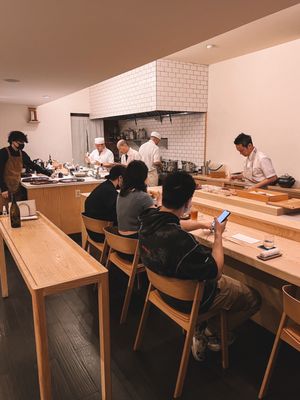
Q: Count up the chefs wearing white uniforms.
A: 4